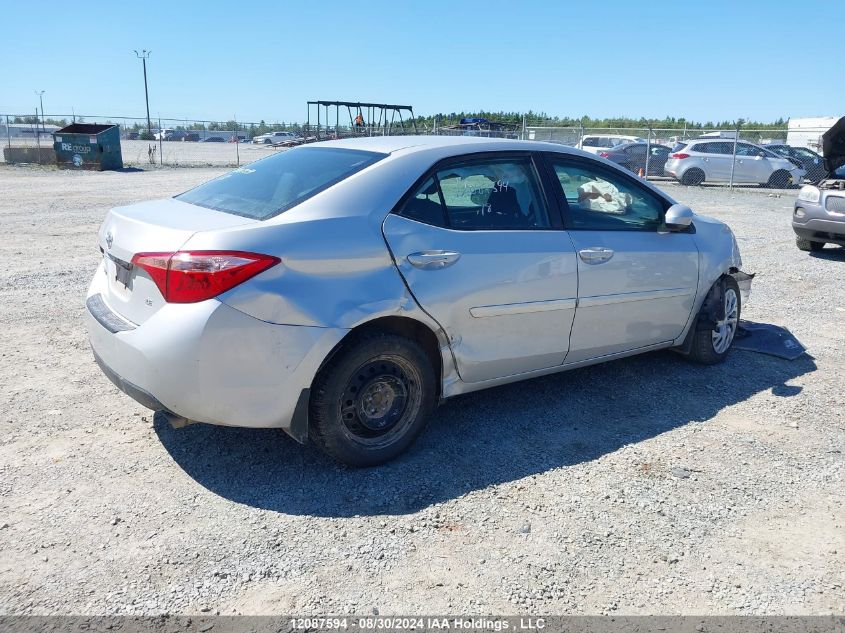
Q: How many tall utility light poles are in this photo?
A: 2